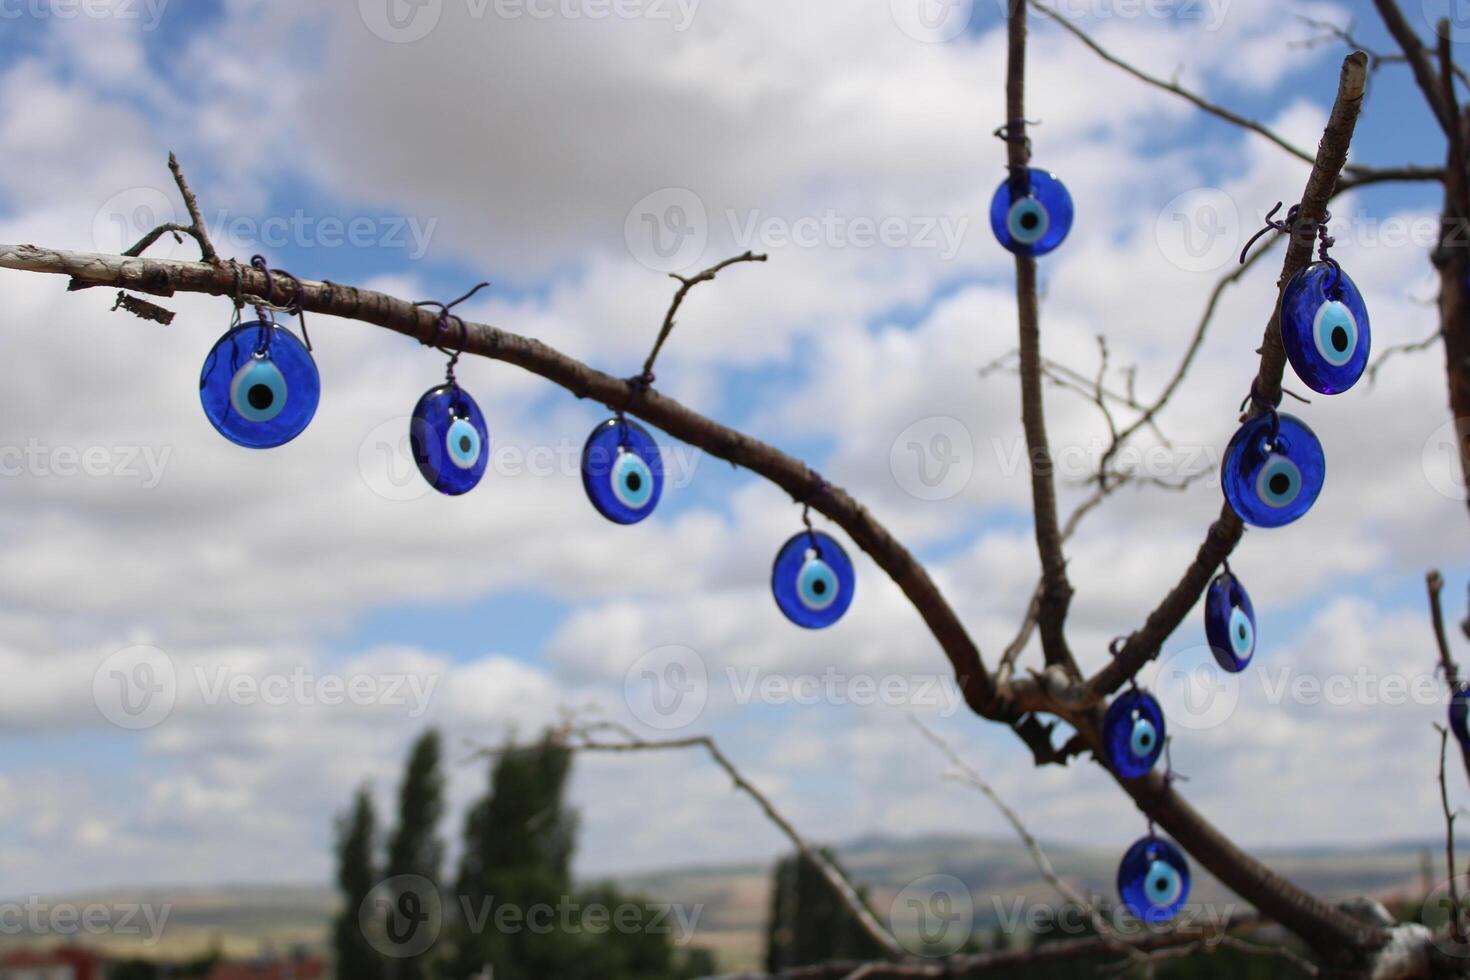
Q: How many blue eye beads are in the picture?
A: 11